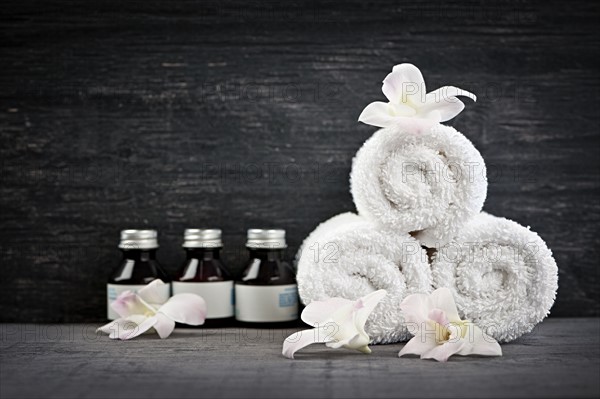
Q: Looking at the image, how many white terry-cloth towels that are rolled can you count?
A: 3